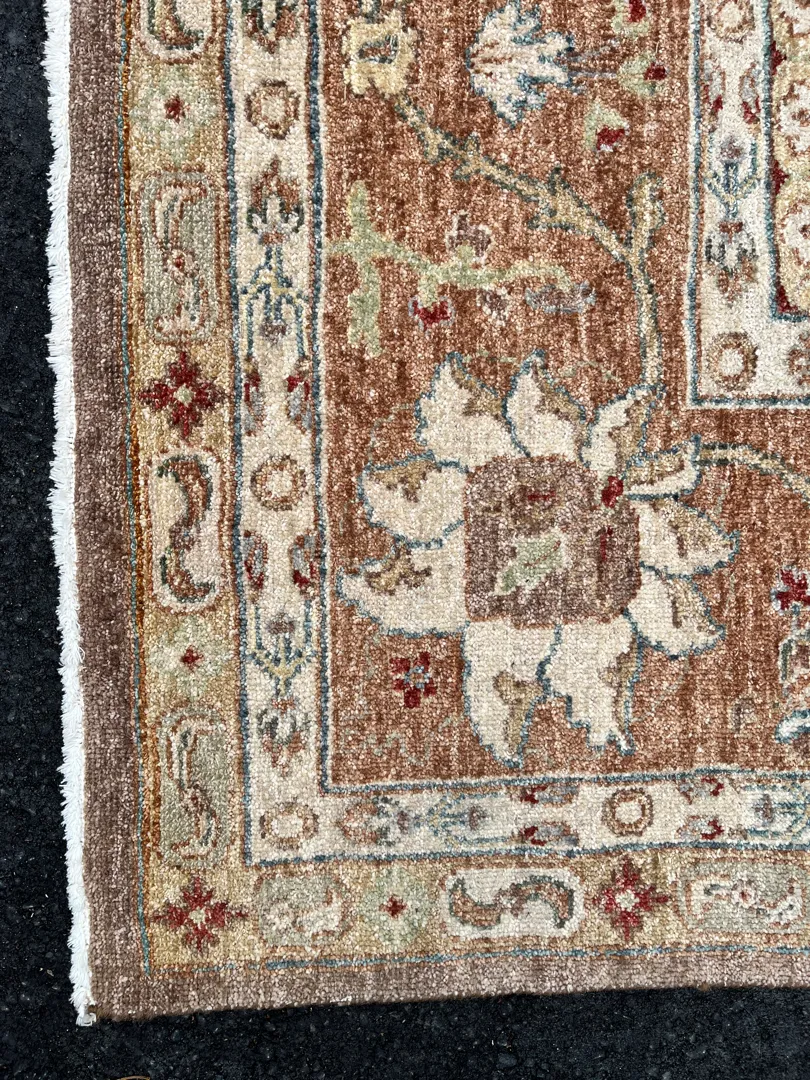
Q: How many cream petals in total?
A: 10